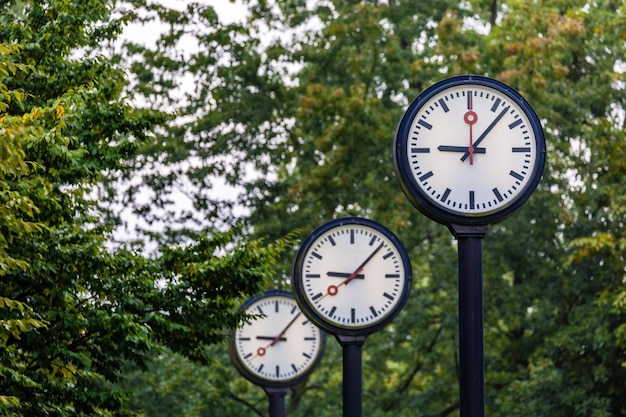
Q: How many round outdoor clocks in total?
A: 3